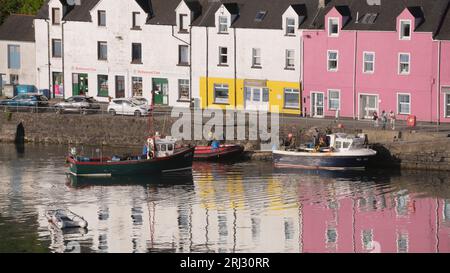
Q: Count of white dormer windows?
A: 4